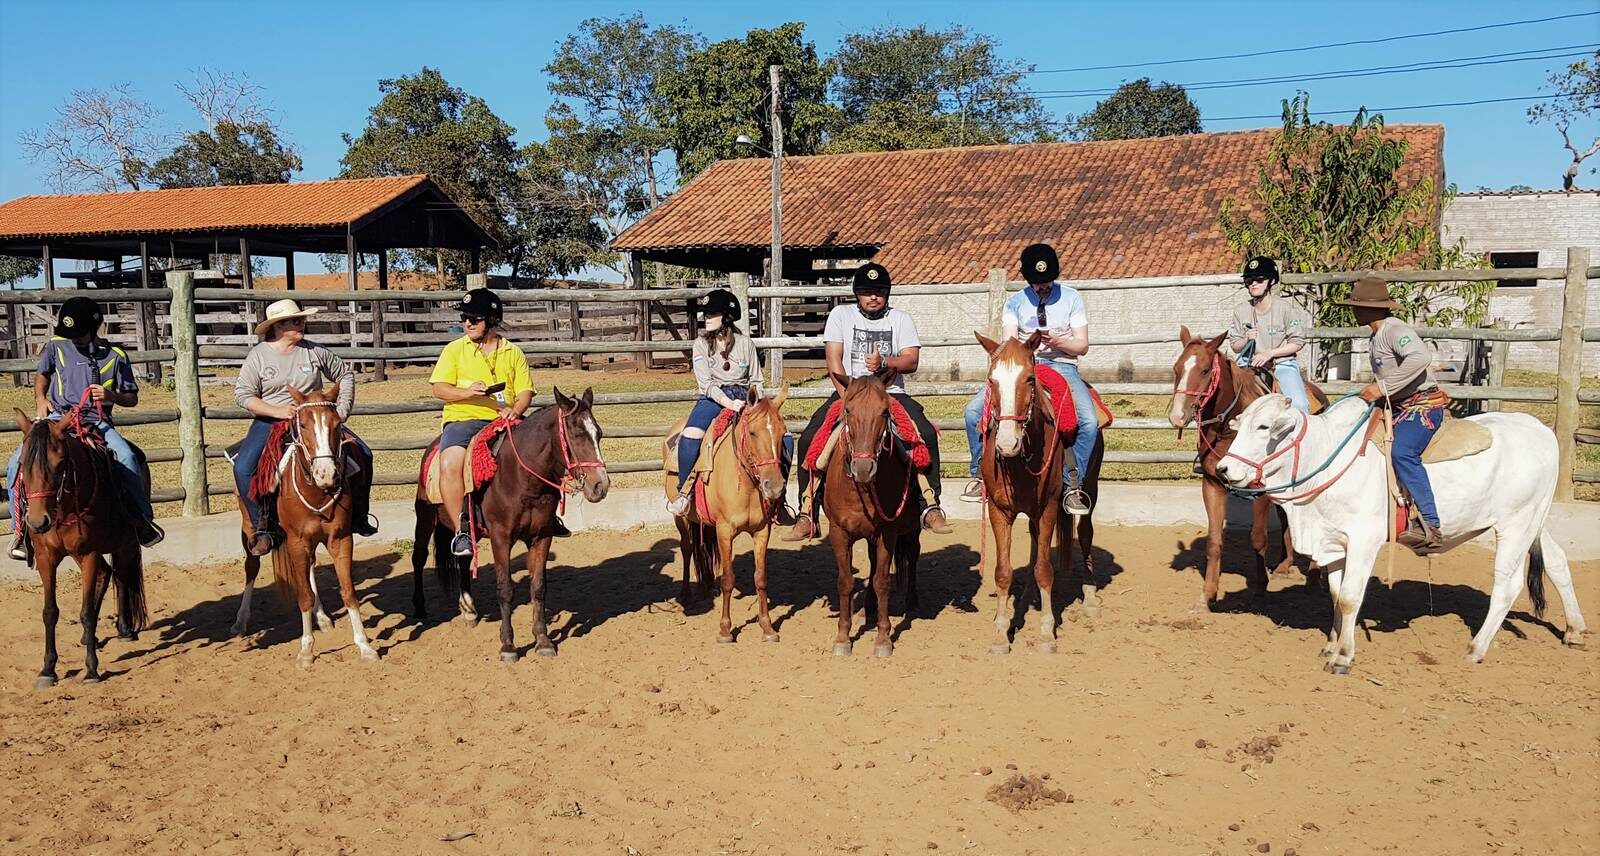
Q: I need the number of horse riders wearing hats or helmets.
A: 7